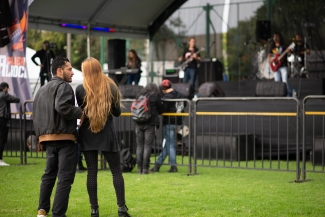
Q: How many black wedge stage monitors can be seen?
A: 4